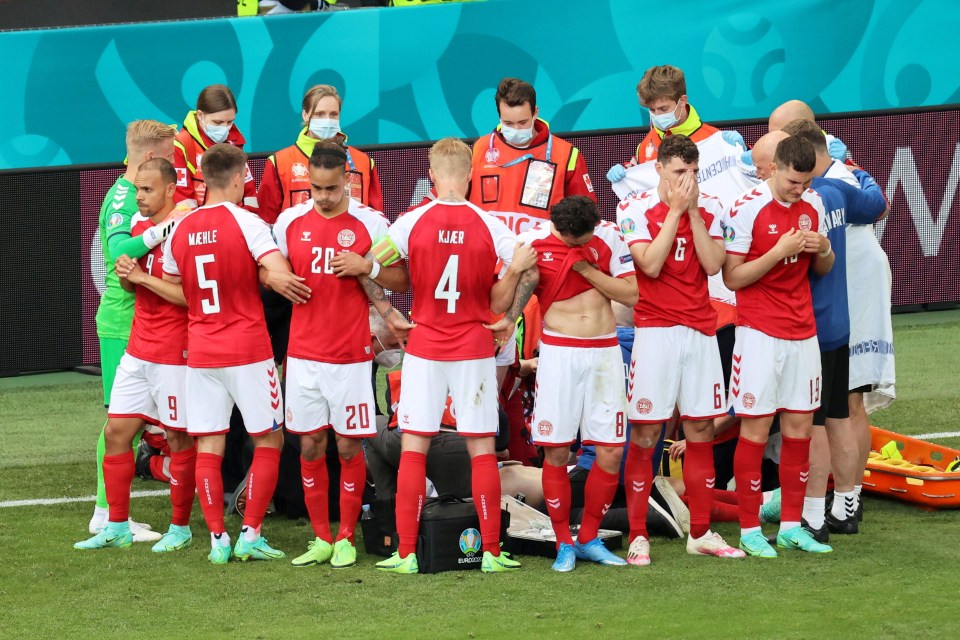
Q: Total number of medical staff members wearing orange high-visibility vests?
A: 4